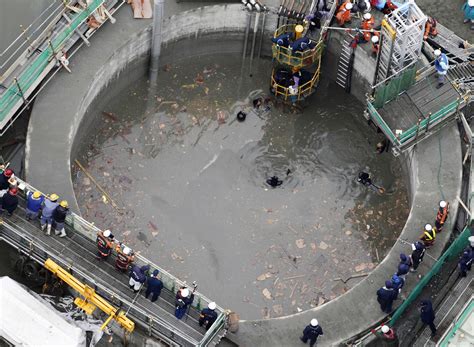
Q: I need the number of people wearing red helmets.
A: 2